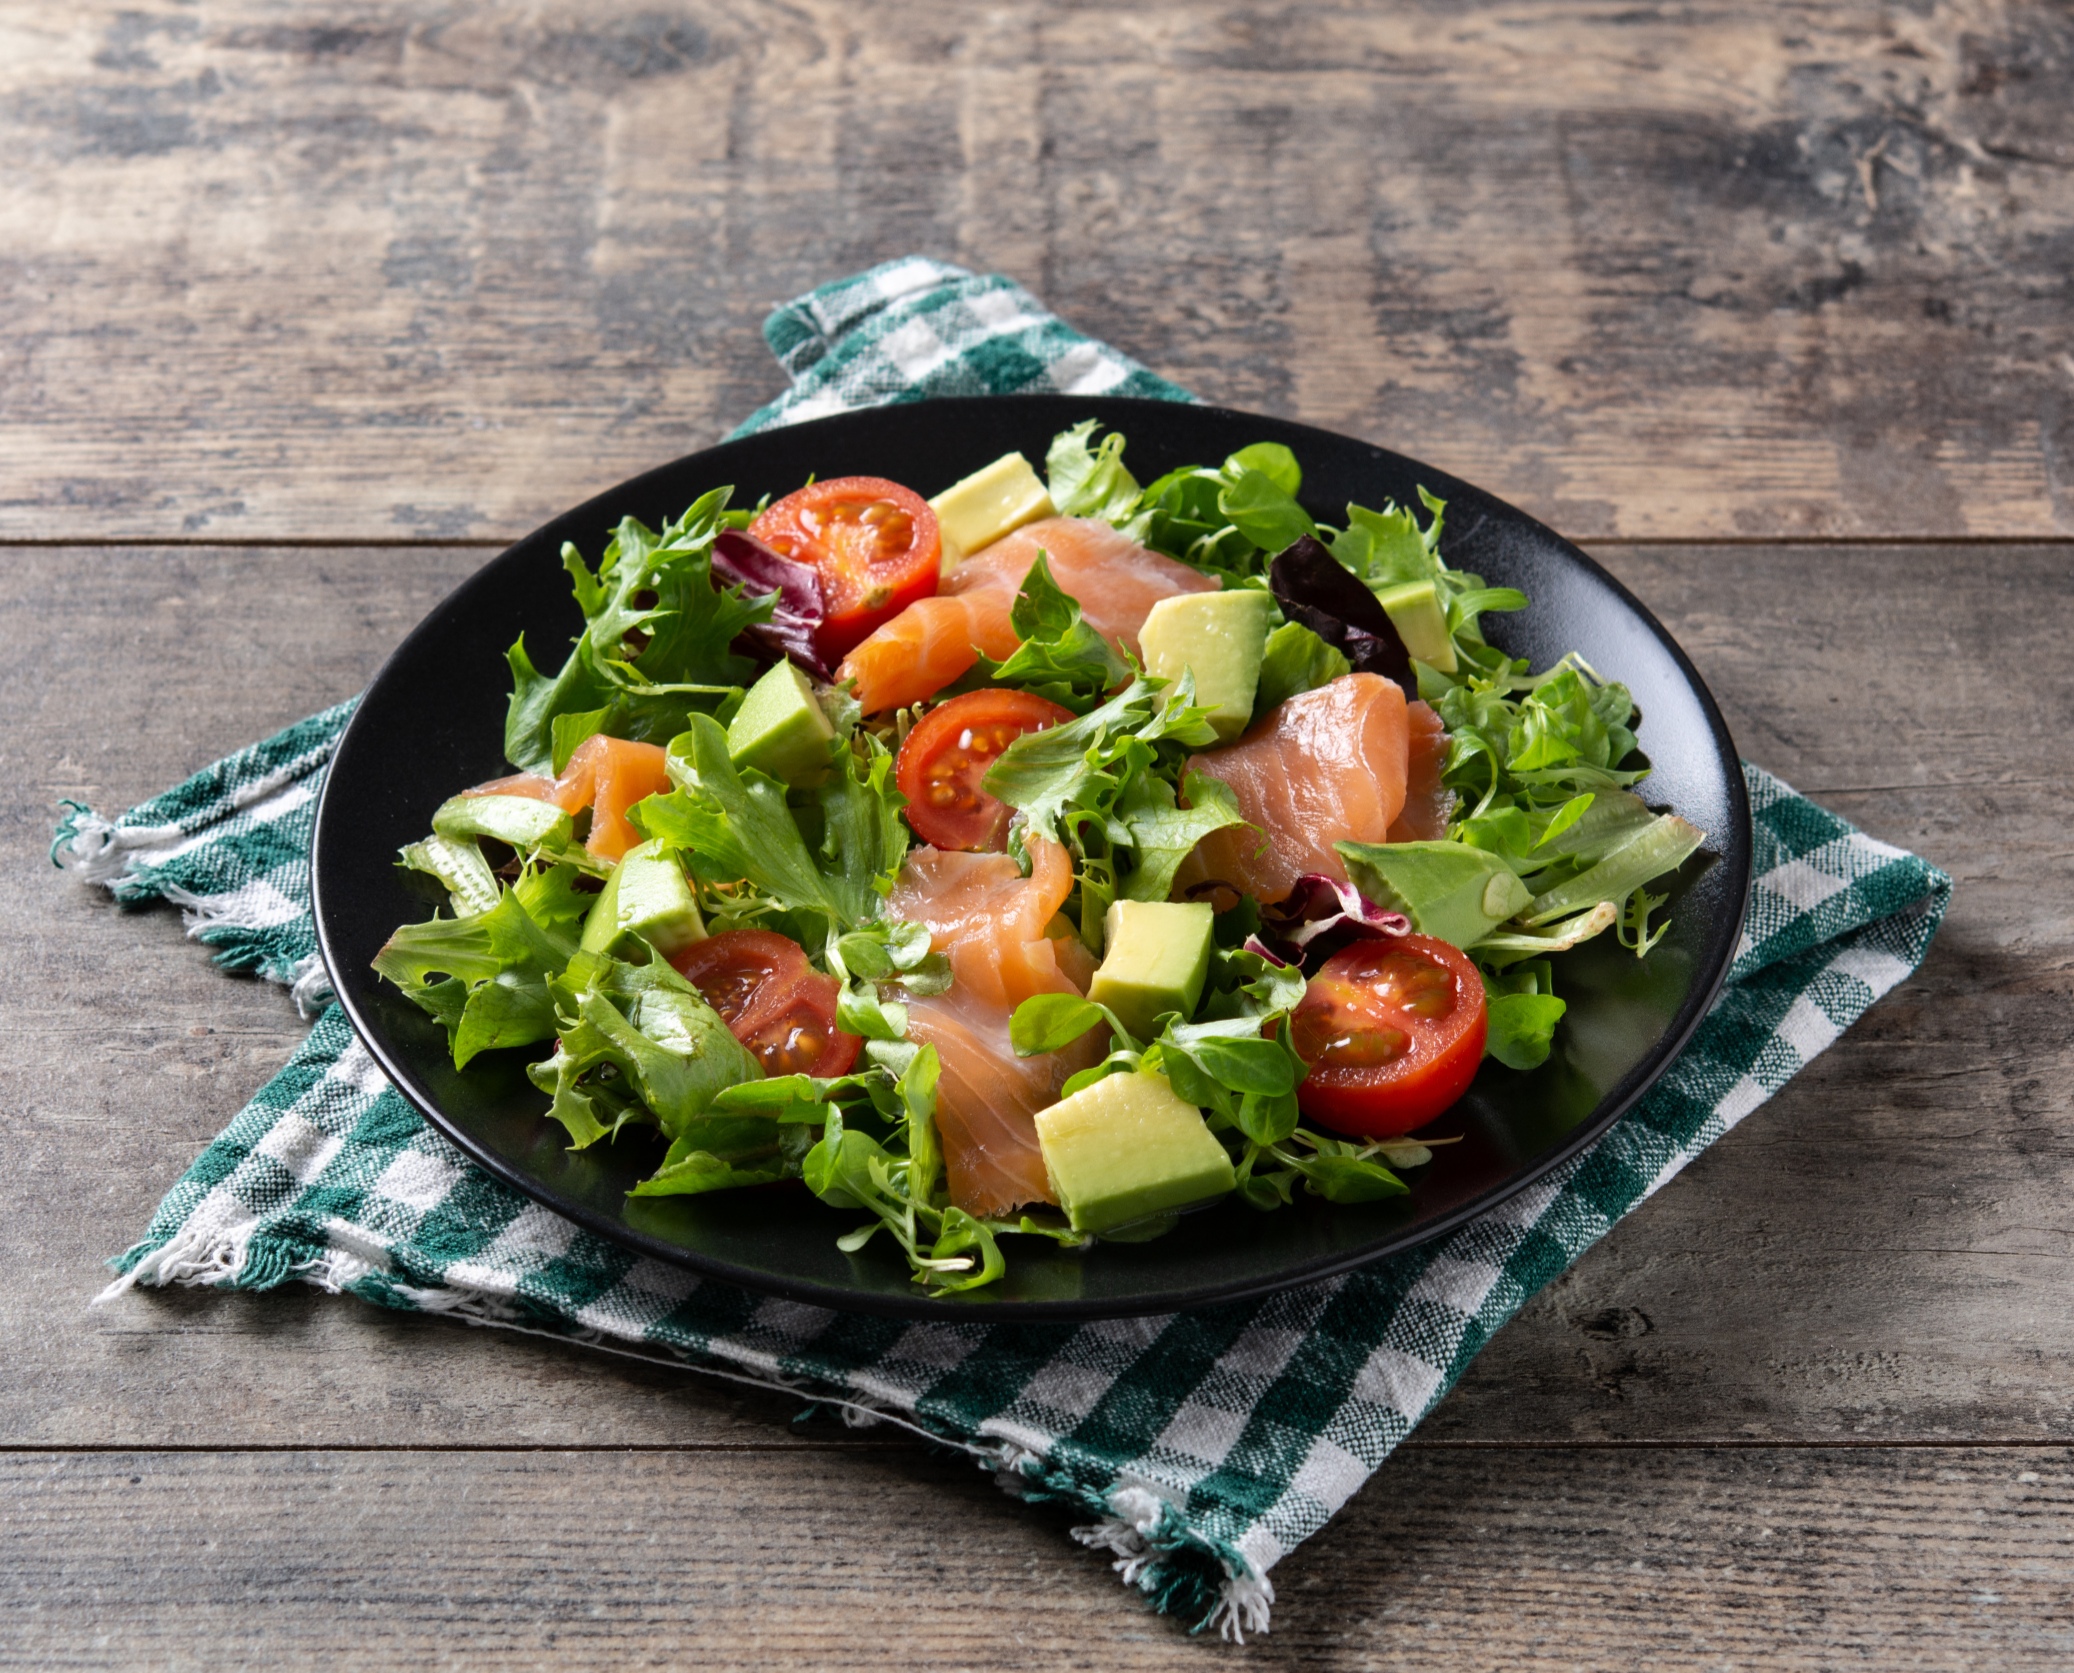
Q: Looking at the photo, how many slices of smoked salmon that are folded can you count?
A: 4